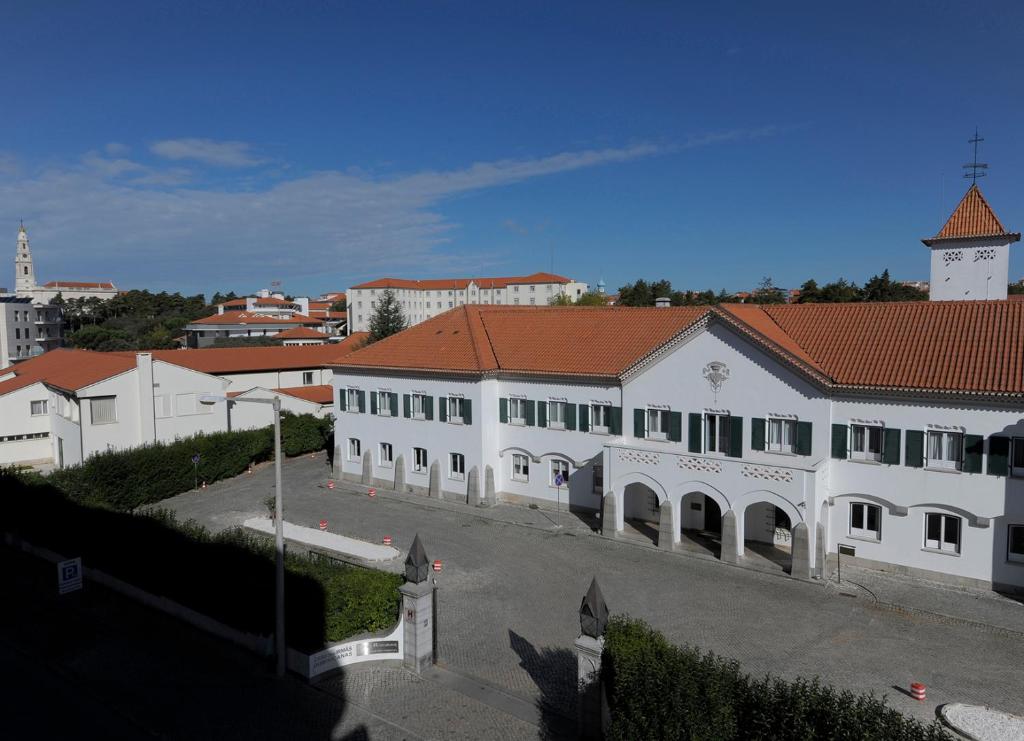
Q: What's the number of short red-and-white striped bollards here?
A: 6